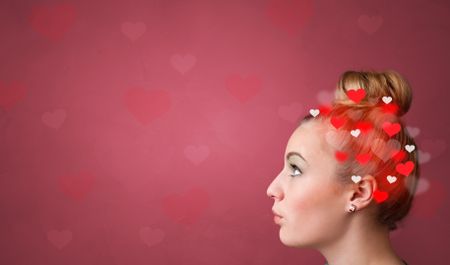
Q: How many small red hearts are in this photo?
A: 11